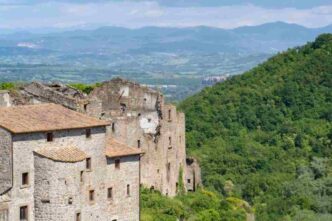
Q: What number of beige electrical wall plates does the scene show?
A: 0